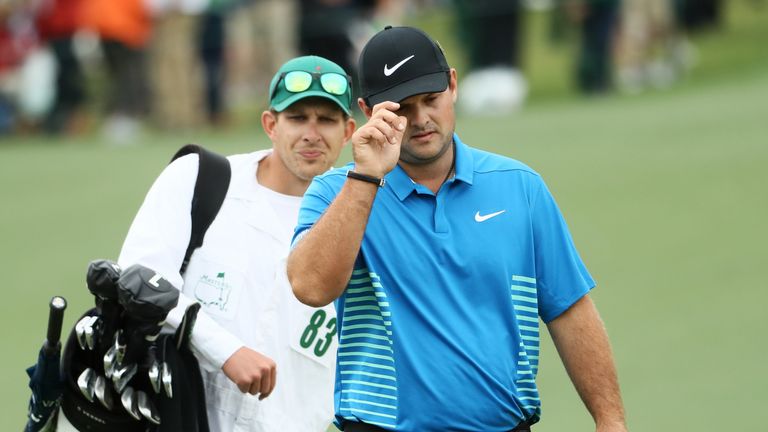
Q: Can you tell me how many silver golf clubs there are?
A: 11